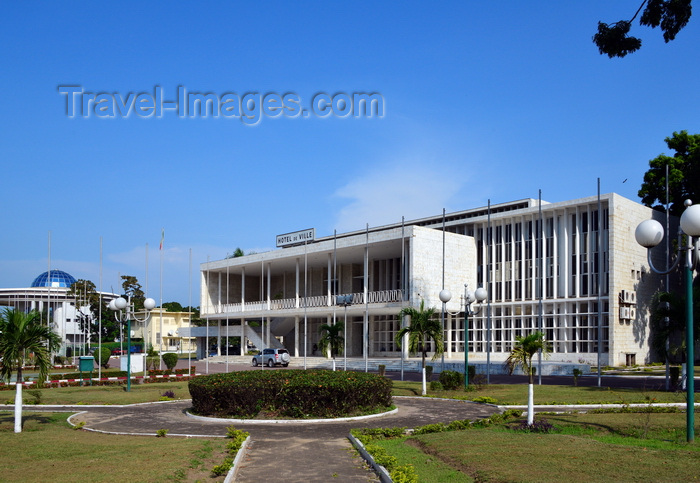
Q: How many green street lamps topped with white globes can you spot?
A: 3